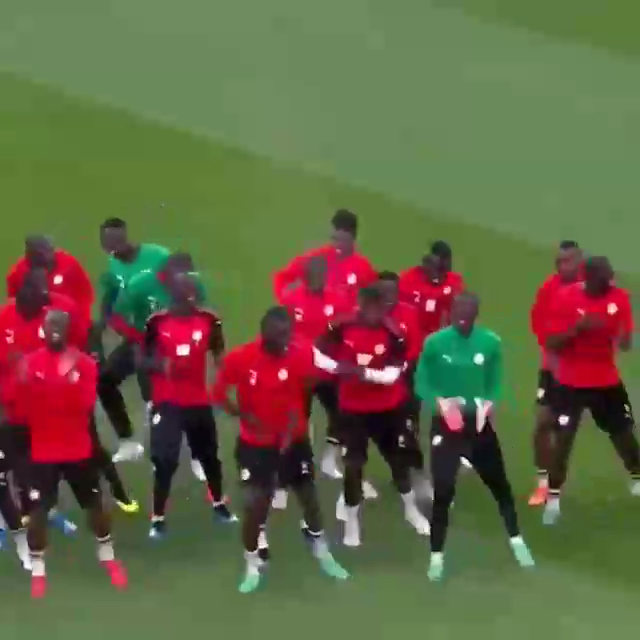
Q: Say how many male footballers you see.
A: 15